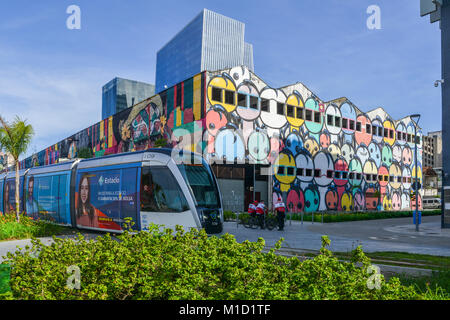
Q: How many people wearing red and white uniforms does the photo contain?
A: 3